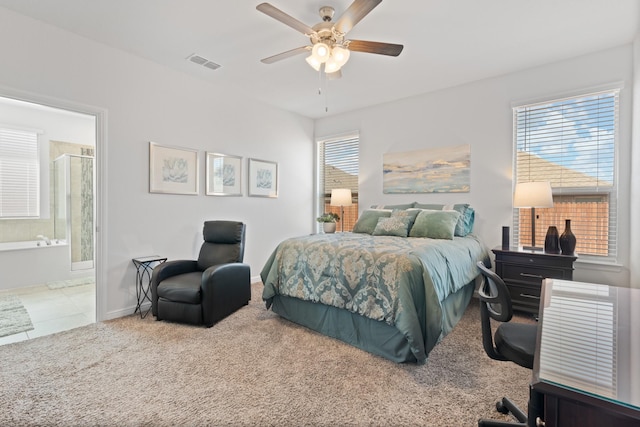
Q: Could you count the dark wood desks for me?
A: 1